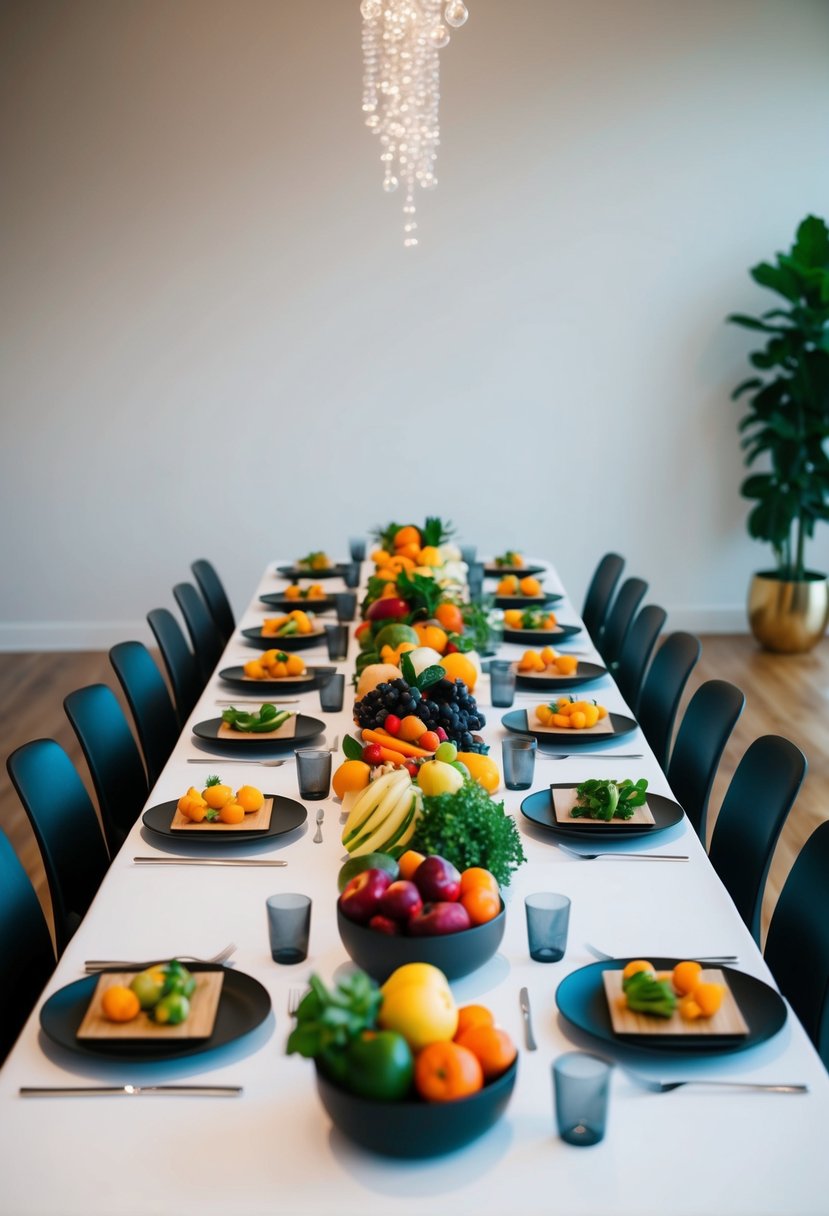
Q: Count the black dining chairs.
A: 14